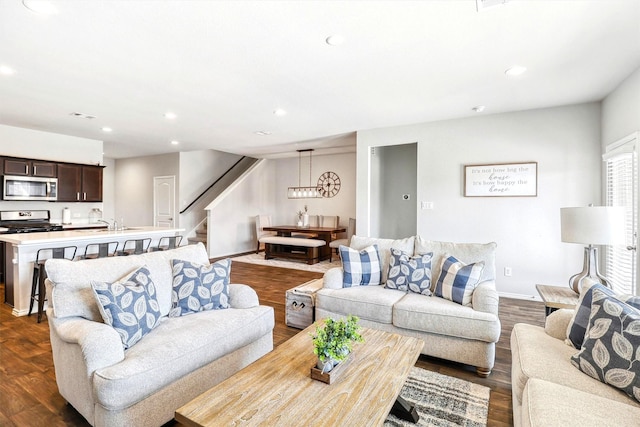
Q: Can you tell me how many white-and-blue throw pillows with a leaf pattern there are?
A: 4